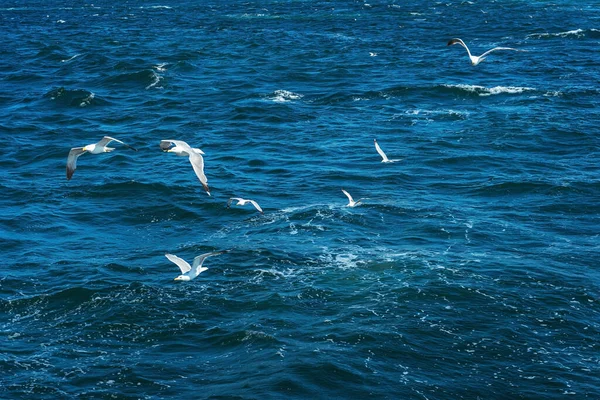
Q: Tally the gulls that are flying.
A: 7